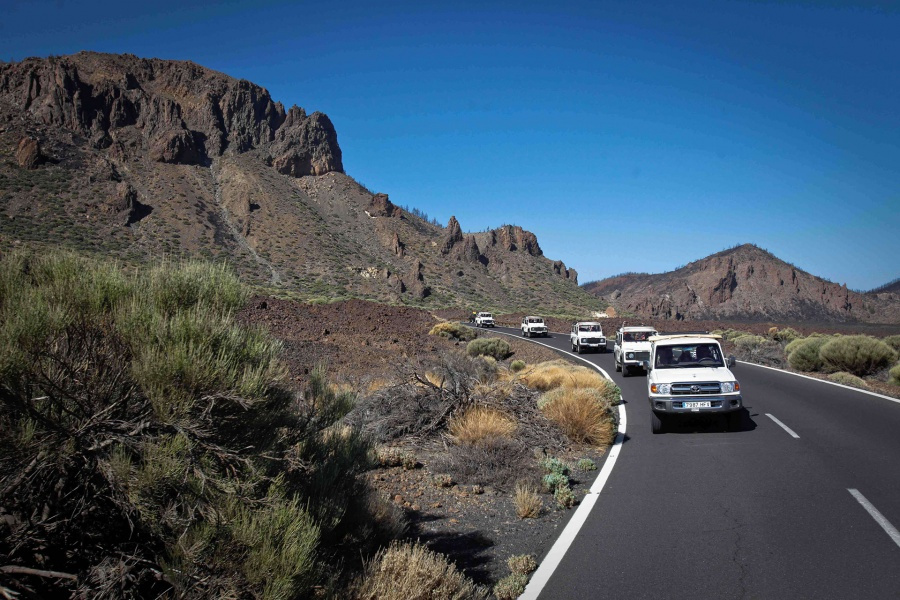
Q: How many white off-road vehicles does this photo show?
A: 5